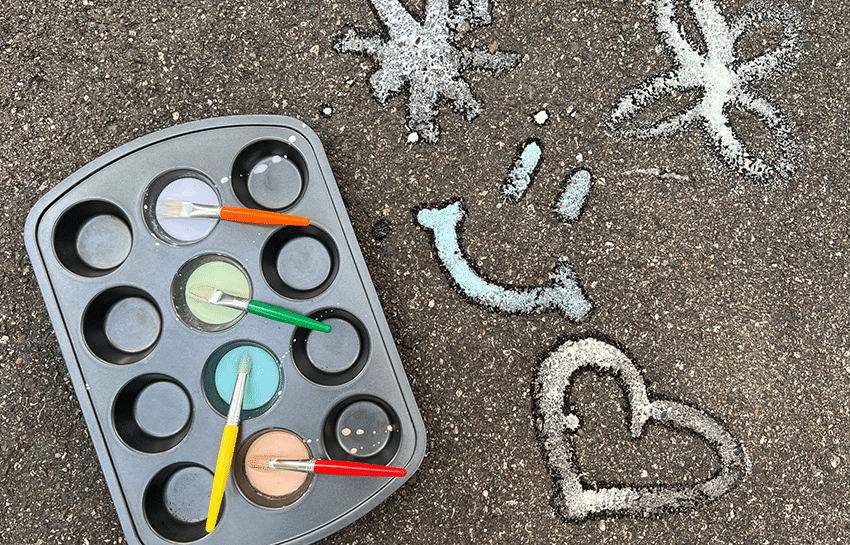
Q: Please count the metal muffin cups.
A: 12